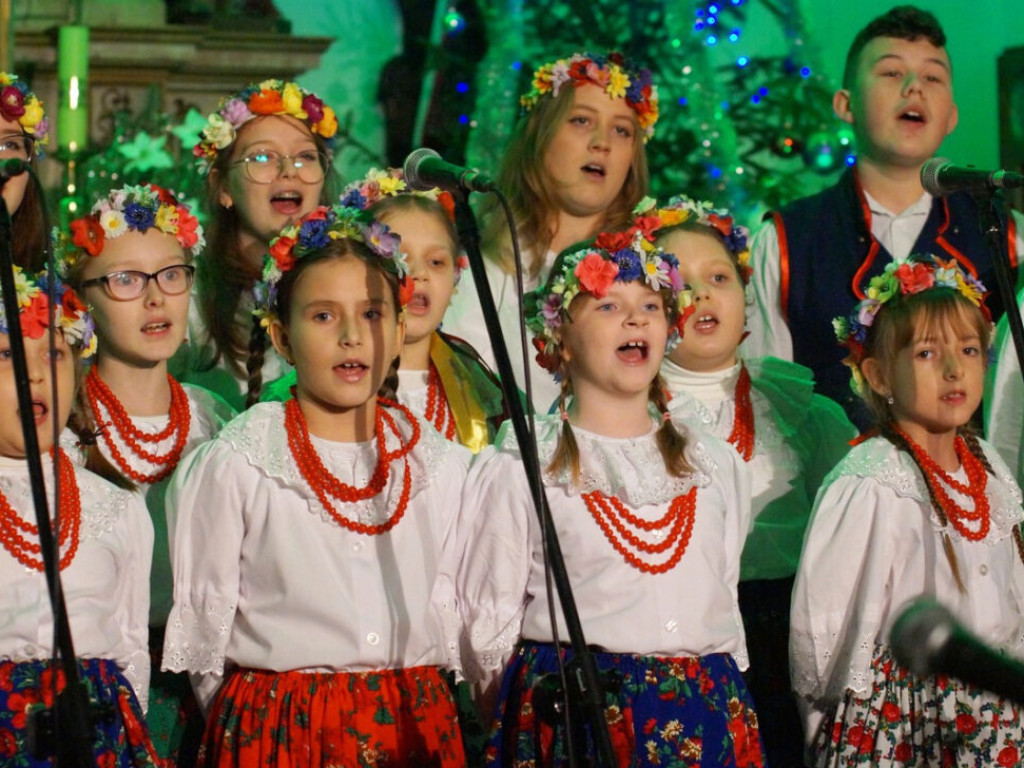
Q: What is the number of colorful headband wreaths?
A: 10